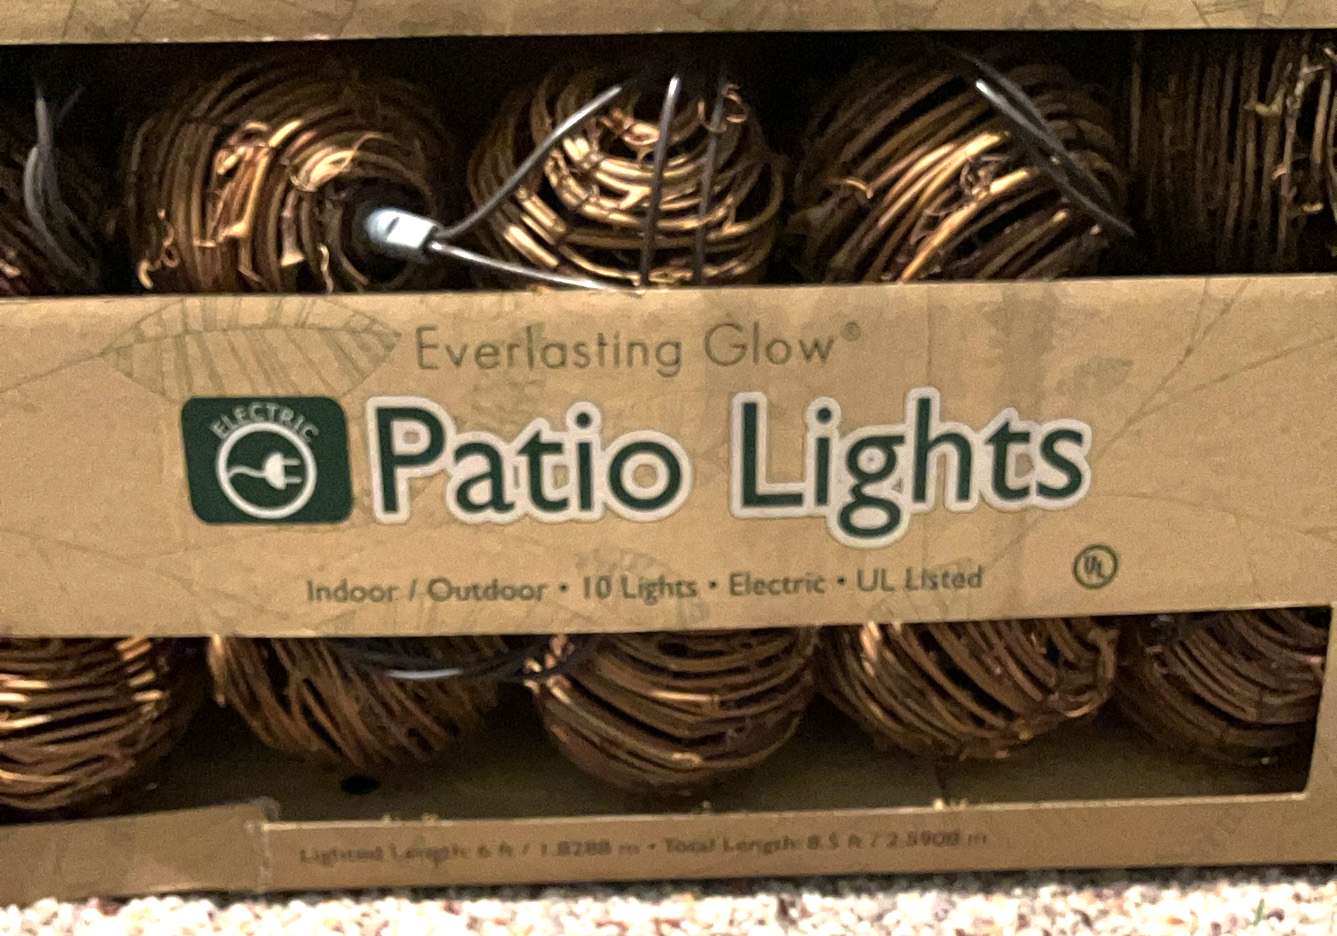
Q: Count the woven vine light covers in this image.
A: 10